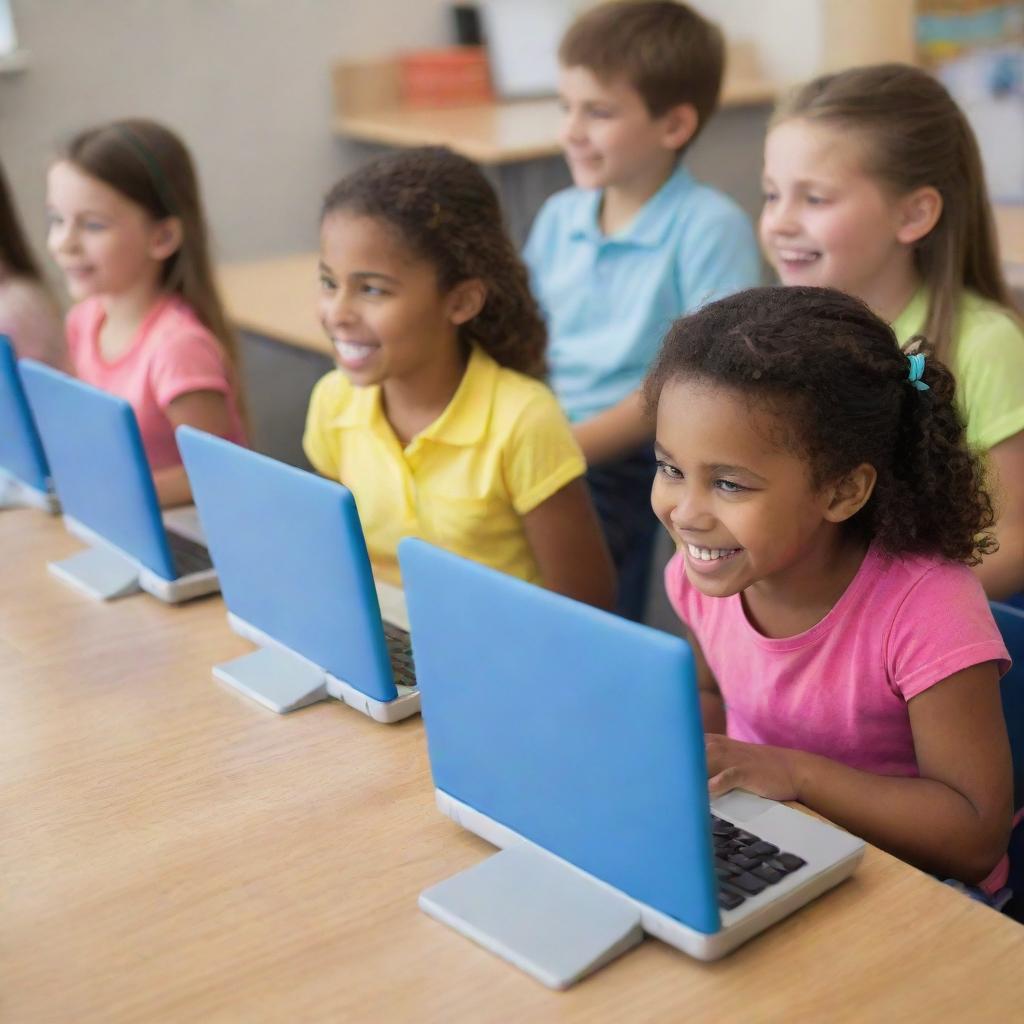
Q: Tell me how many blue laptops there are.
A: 4